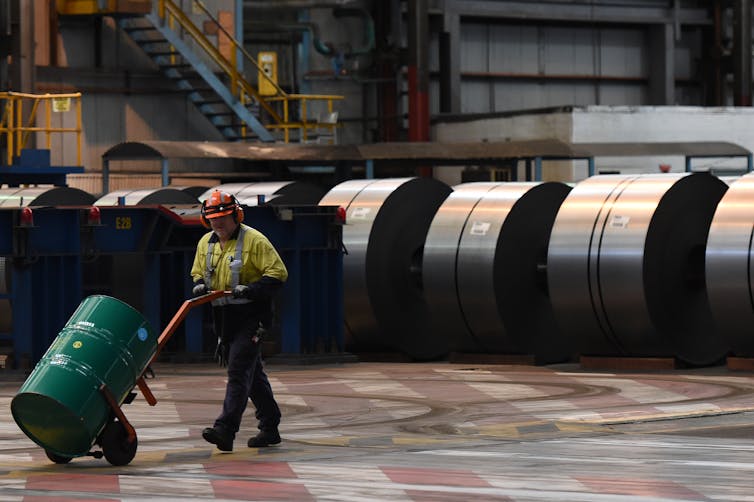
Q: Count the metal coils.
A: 7